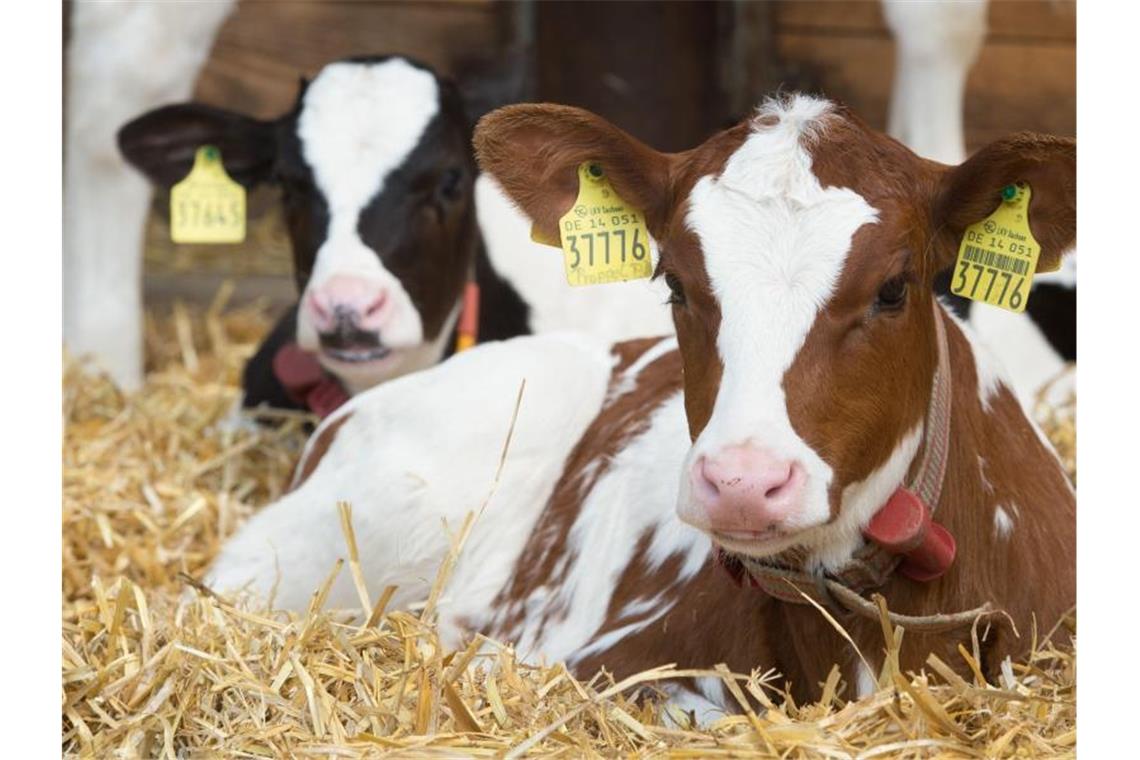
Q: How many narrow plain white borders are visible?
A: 2